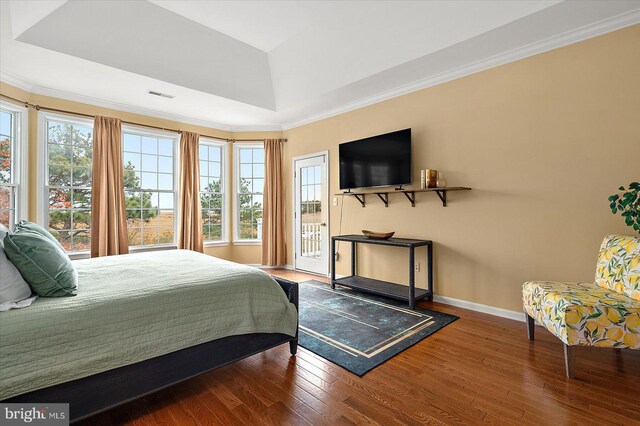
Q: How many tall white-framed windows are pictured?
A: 5